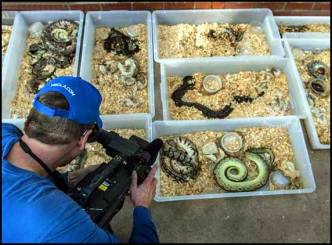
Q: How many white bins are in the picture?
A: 9